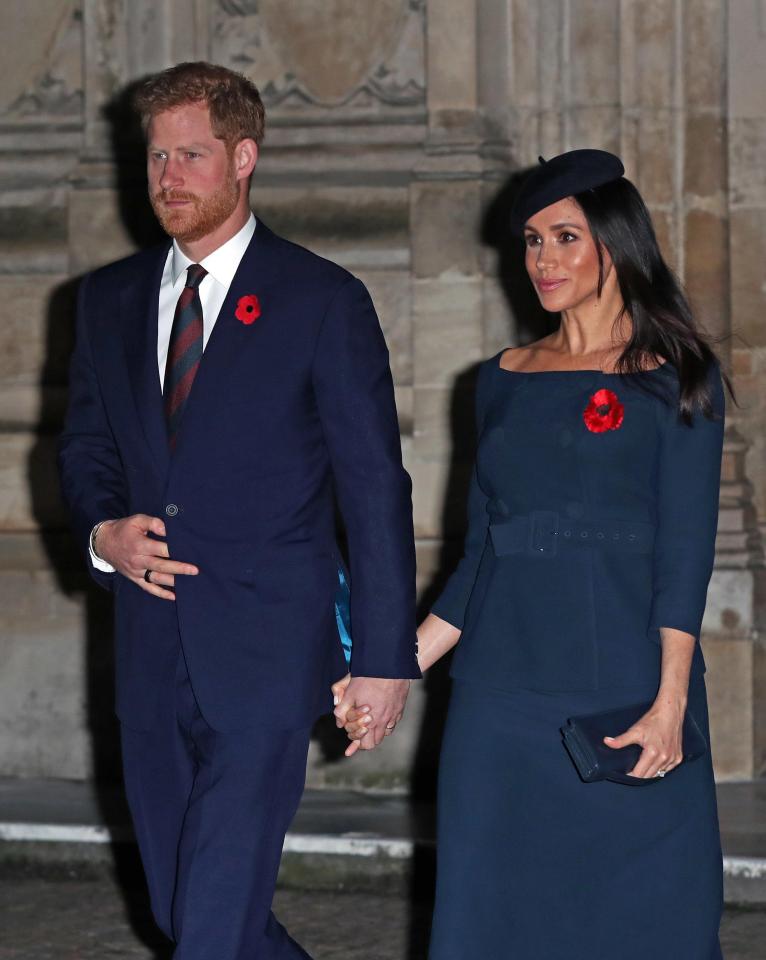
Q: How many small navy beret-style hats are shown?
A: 1